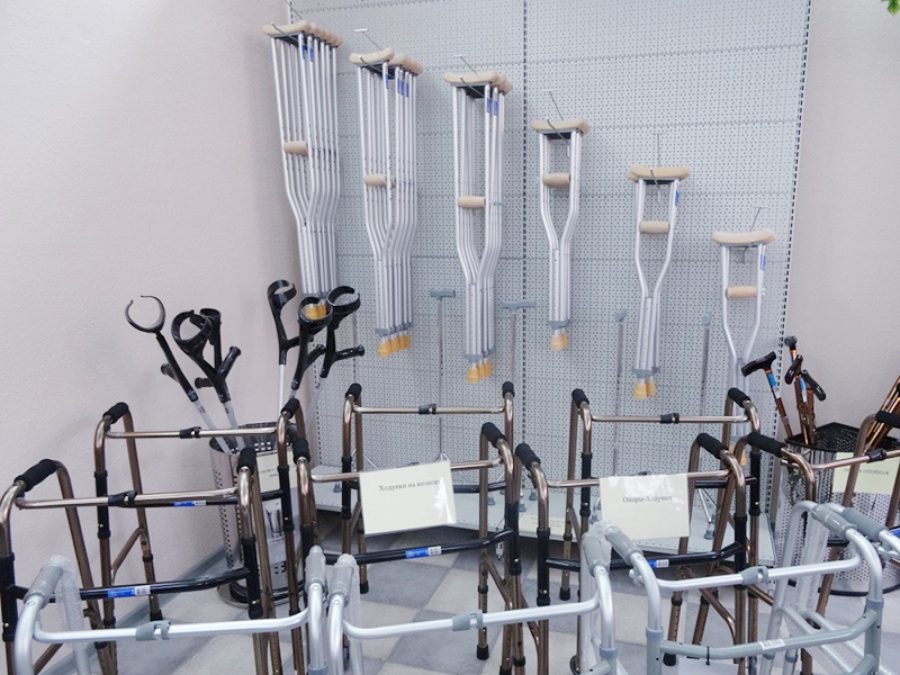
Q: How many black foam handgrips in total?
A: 14